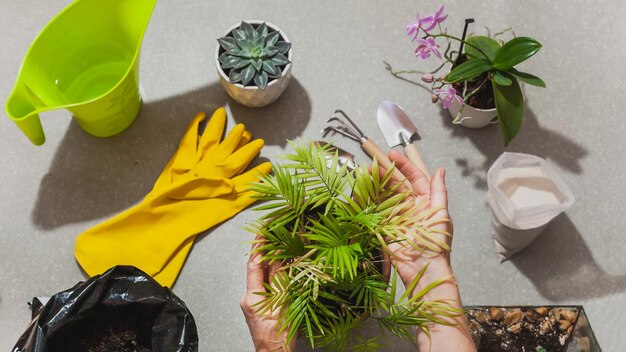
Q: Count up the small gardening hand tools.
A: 3